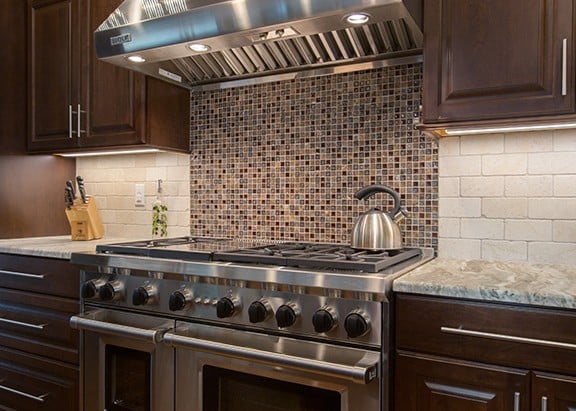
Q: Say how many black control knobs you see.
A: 9